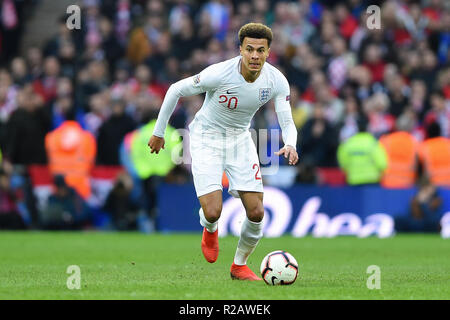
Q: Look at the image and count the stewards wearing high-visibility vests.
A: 5